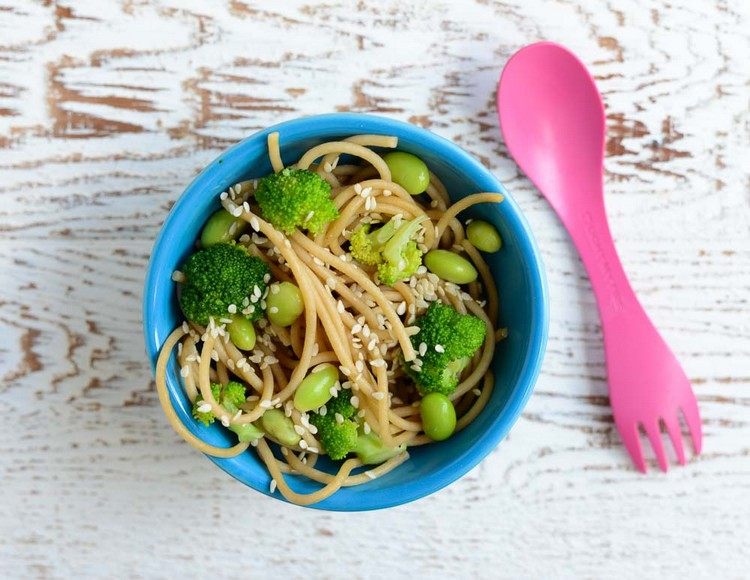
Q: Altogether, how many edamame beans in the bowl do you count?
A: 9